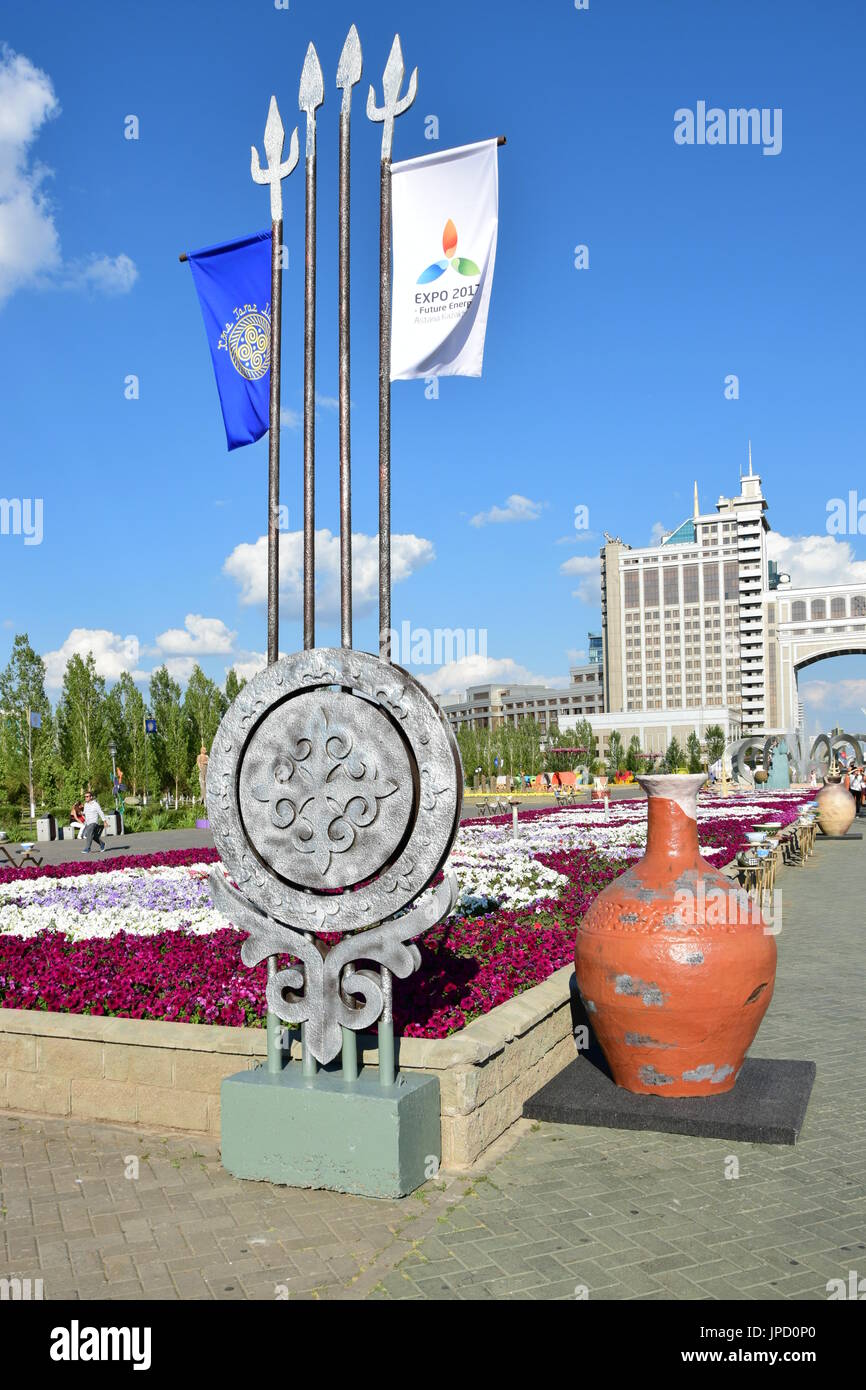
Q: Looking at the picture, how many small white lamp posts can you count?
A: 2